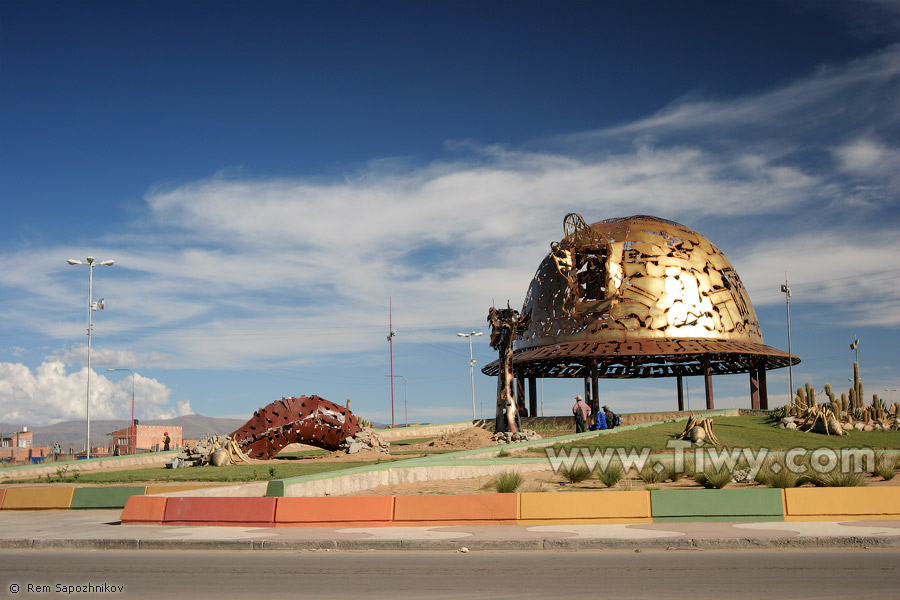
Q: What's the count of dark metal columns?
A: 8